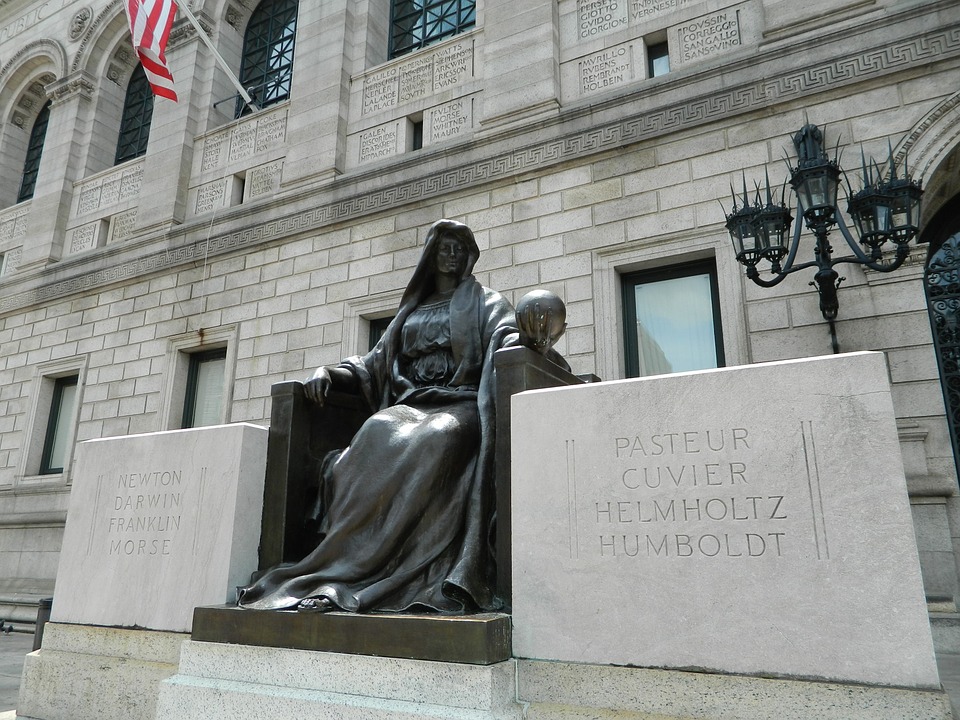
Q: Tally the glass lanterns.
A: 5